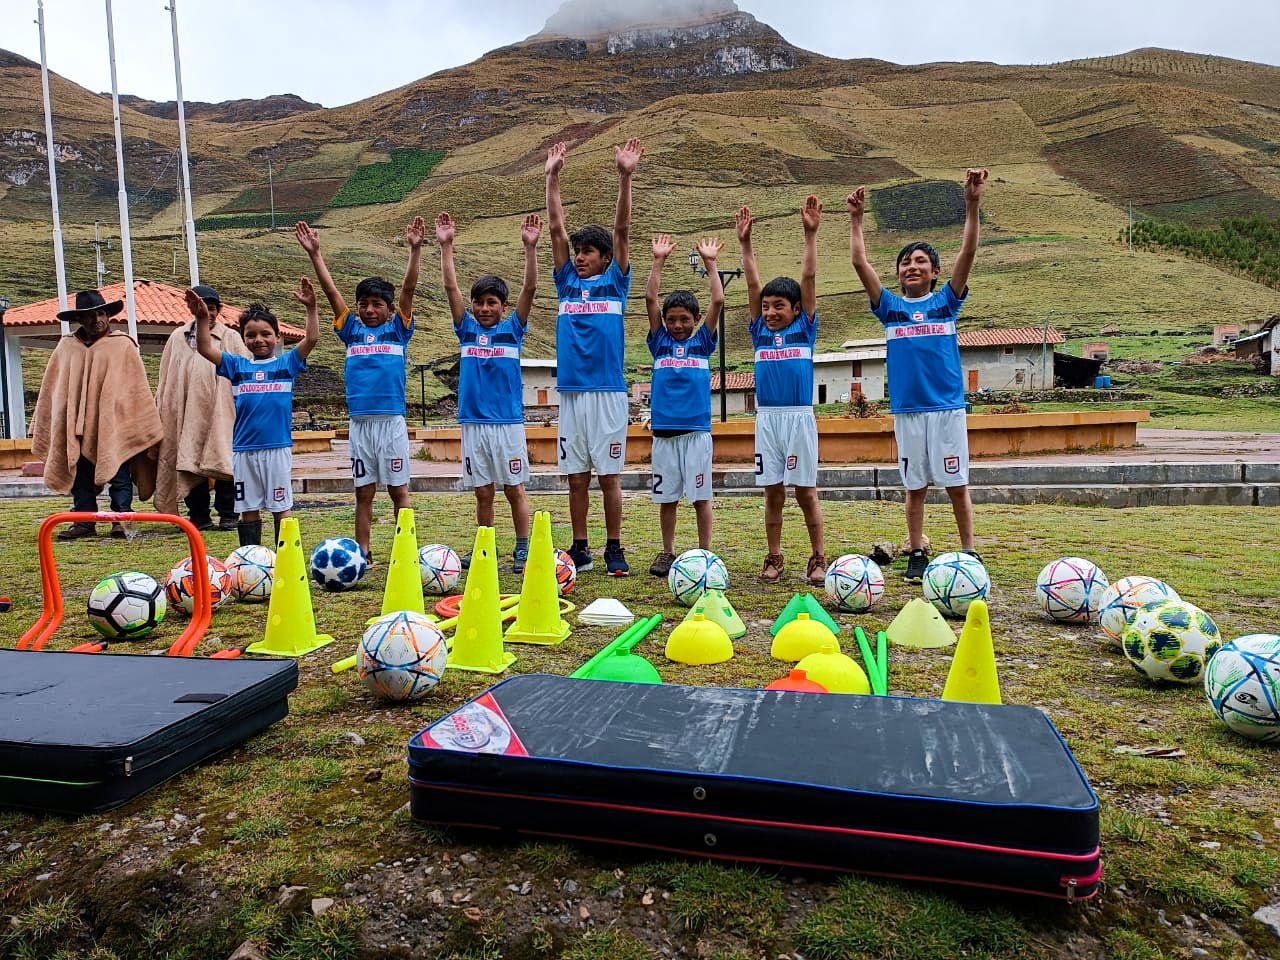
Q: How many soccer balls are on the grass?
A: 14